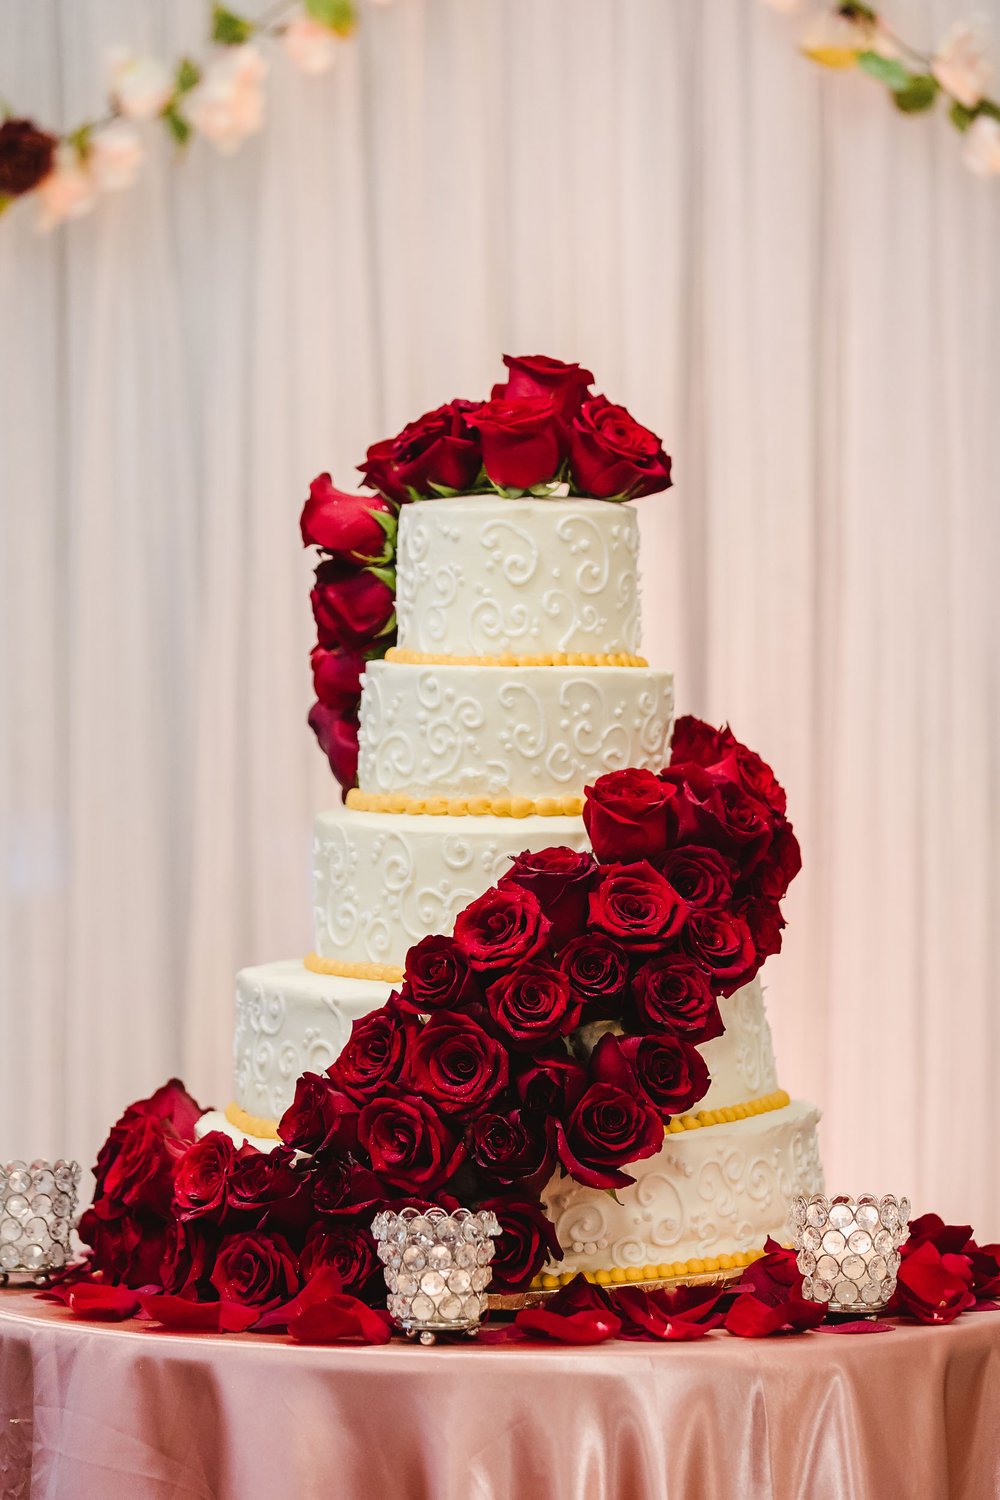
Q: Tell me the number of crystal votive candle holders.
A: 3